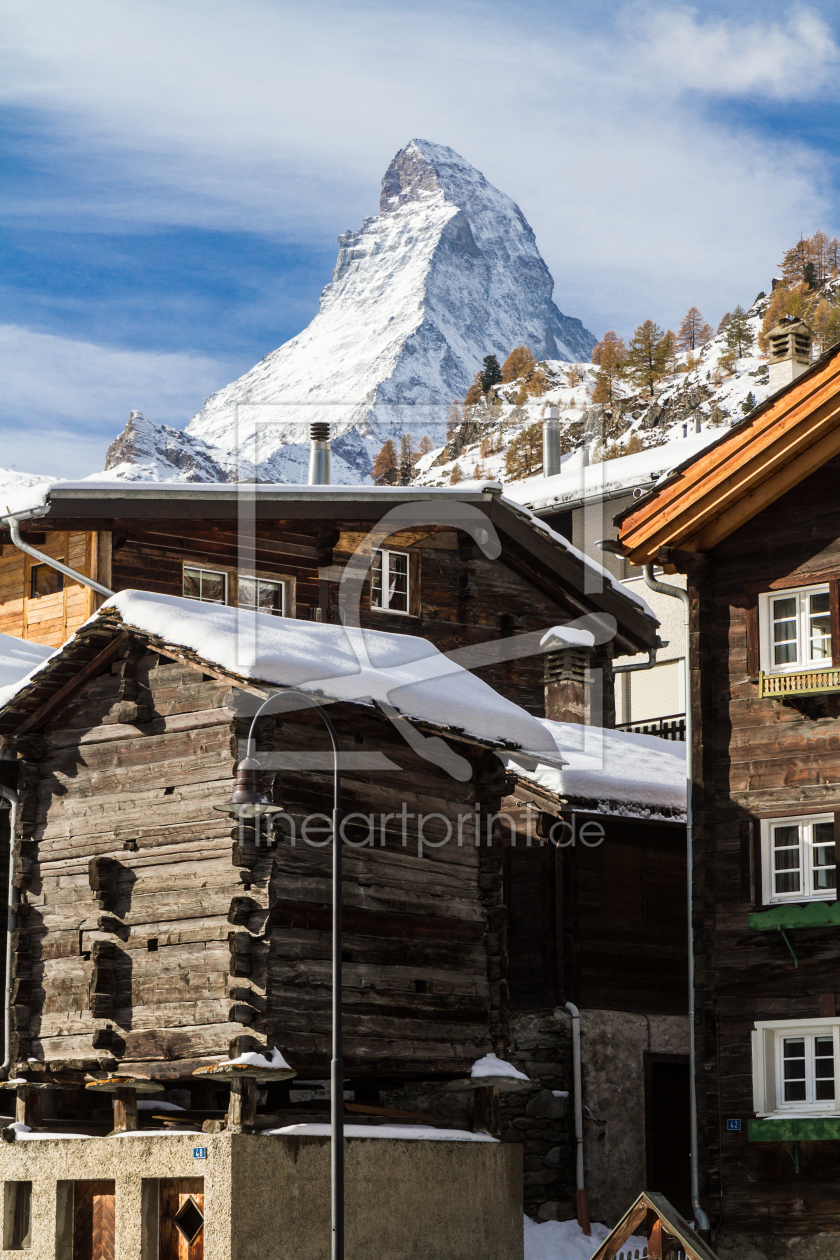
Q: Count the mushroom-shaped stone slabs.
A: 4